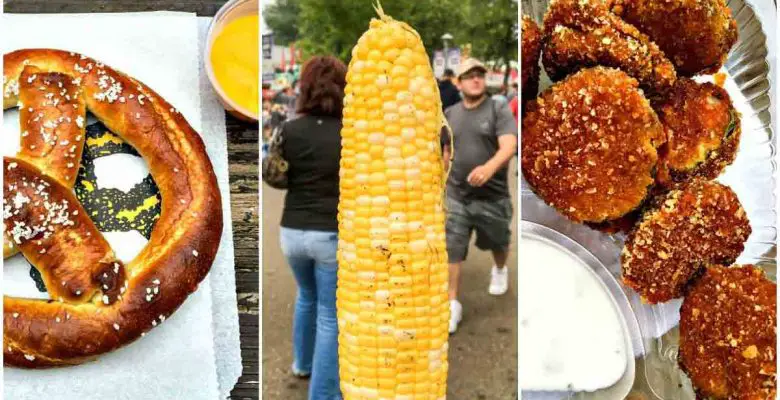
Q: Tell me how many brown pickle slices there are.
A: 7